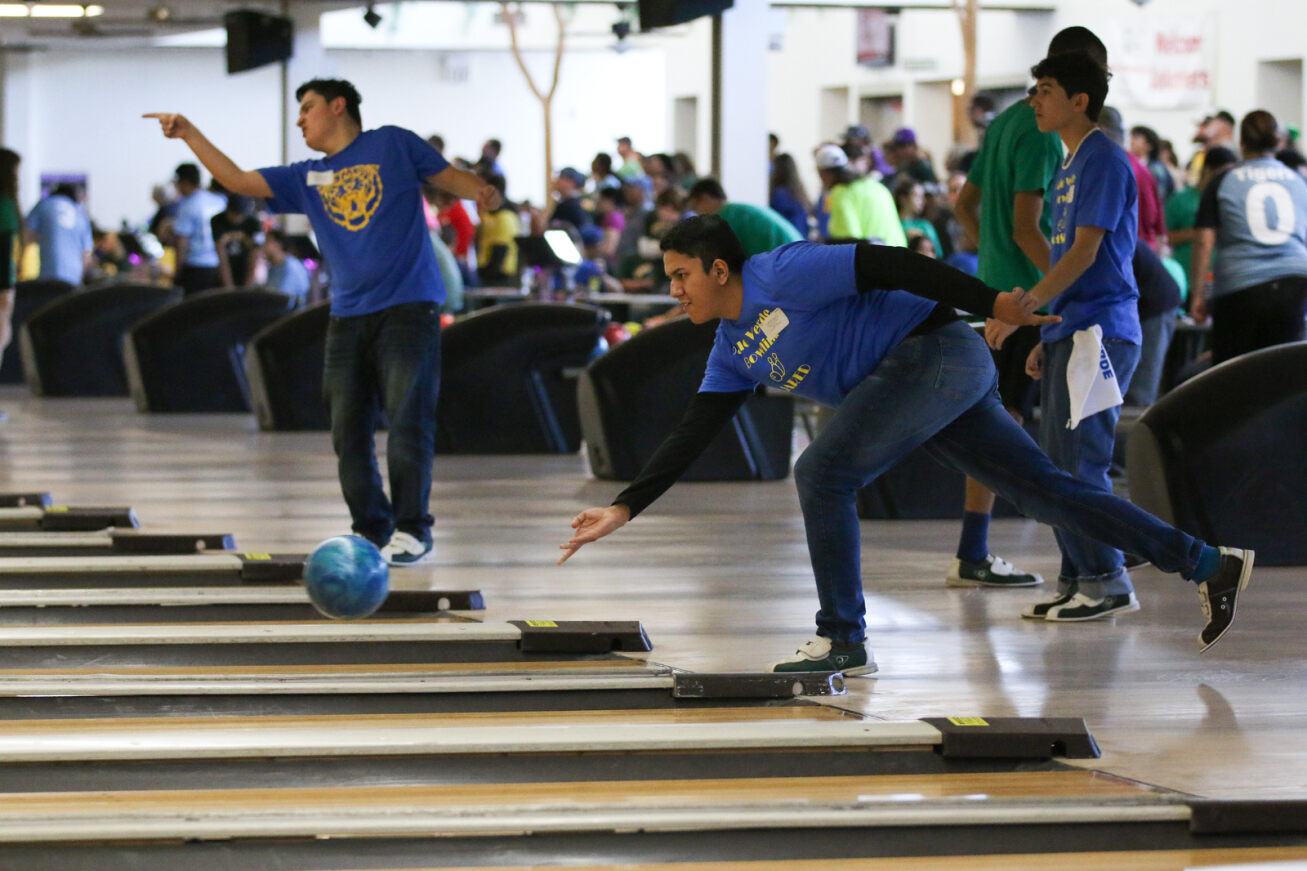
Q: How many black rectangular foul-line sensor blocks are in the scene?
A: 9